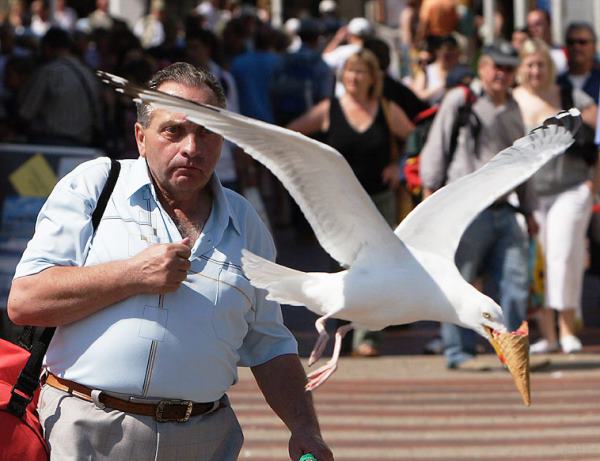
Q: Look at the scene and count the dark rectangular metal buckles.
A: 1